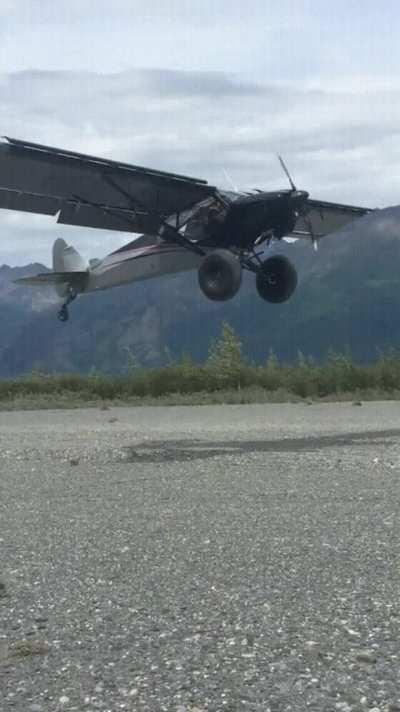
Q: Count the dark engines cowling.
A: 1